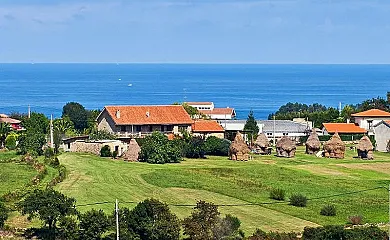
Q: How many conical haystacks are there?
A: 7